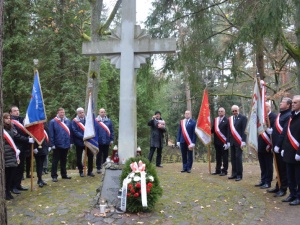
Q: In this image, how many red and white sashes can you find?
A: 12